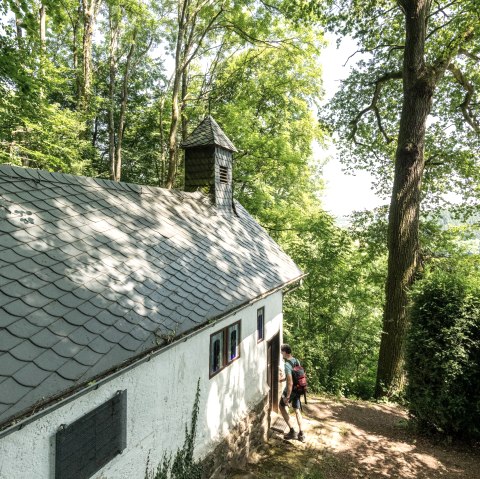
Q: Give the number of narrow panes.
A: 3